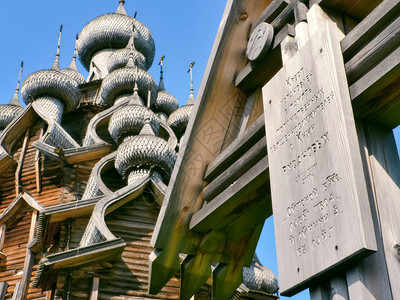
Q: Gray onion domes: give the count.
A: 11